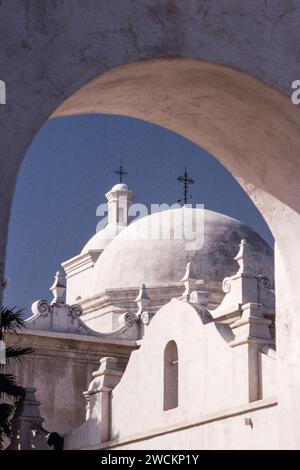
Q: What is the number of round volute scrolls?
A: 7